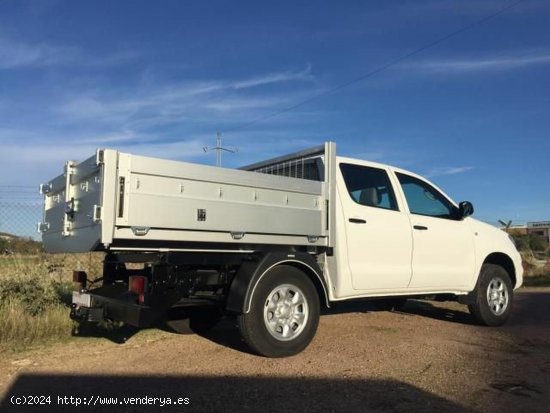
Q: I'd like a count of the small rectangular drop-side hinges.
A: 3